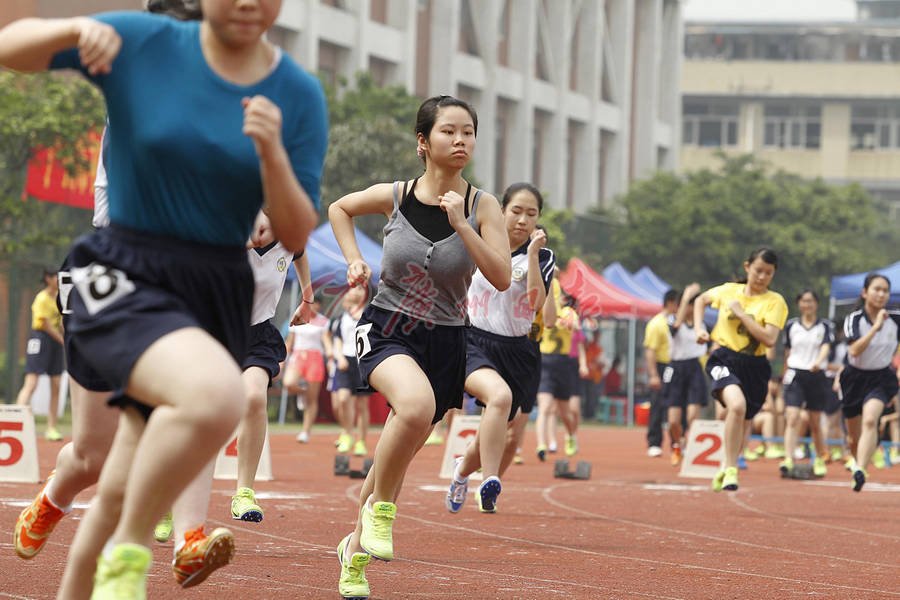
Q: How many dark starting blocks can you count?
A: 3